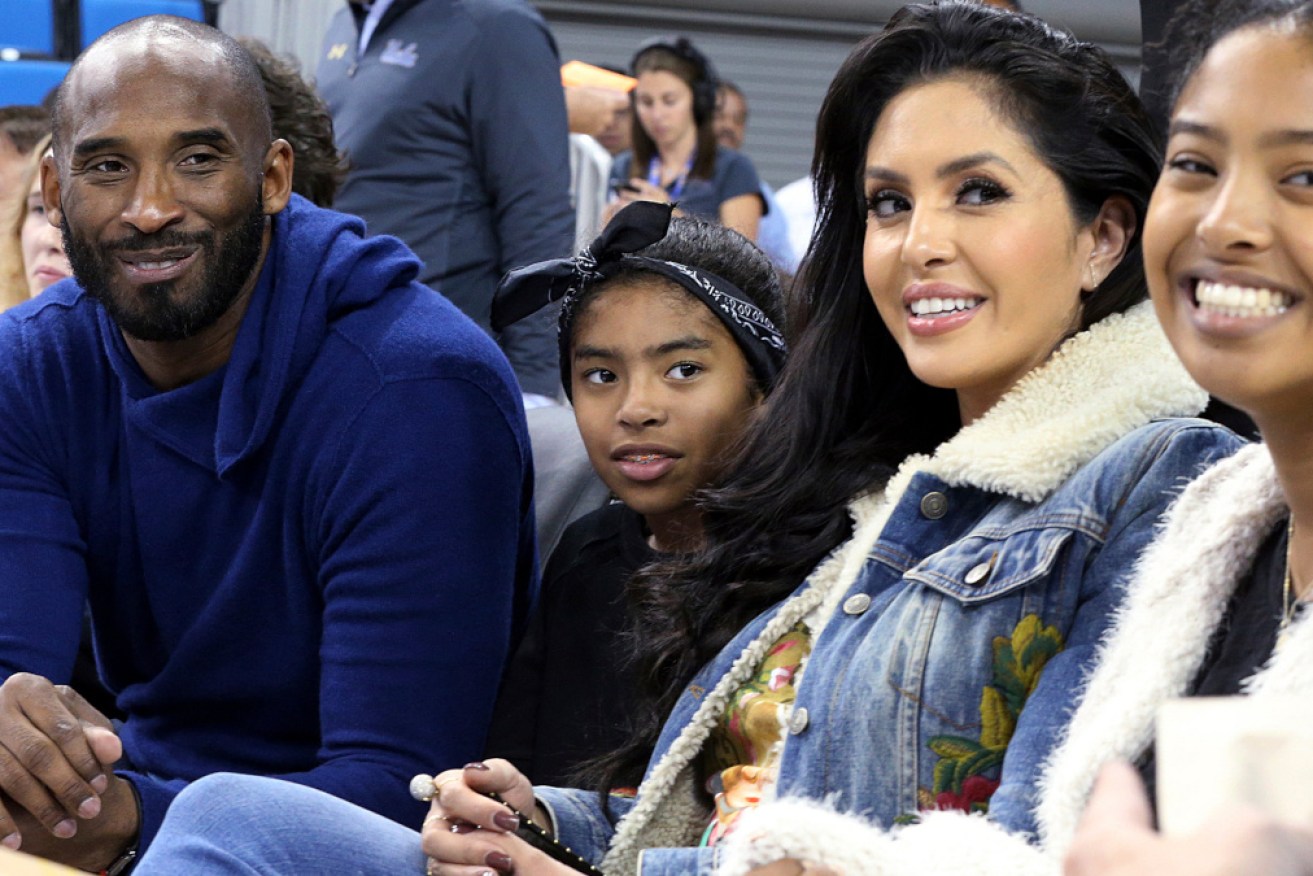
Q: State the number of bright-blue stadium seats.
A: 3